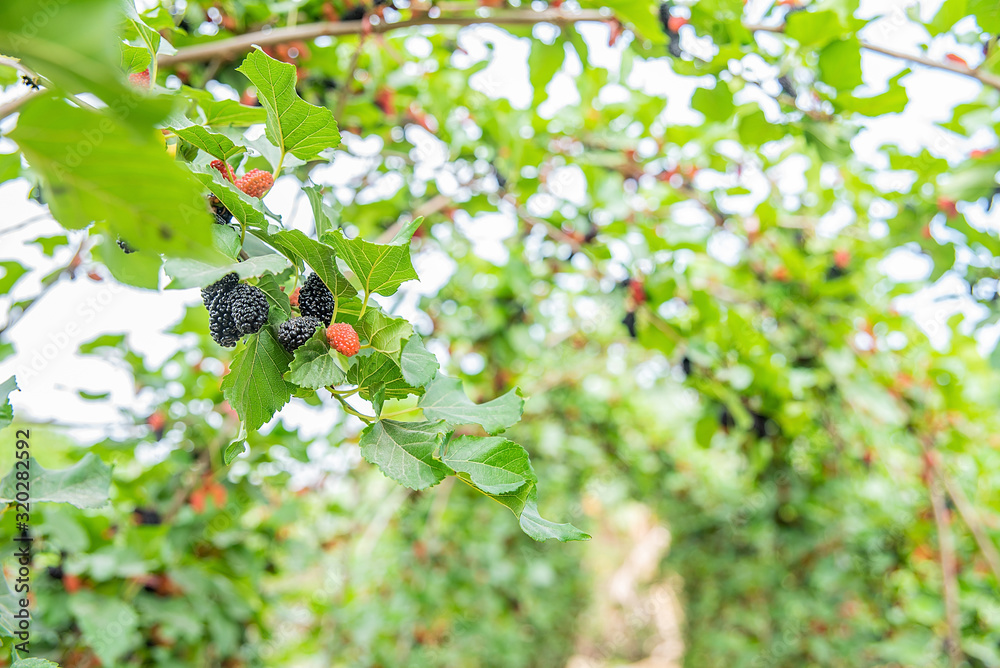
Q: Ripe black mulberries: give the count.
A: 5